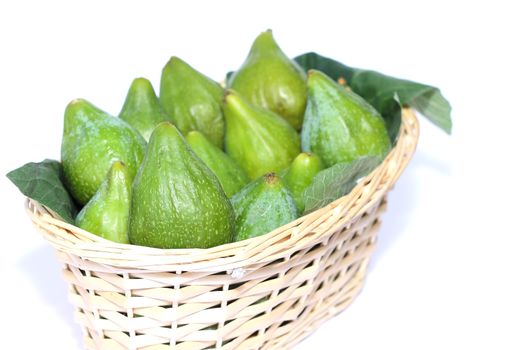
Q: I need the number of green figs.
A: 11